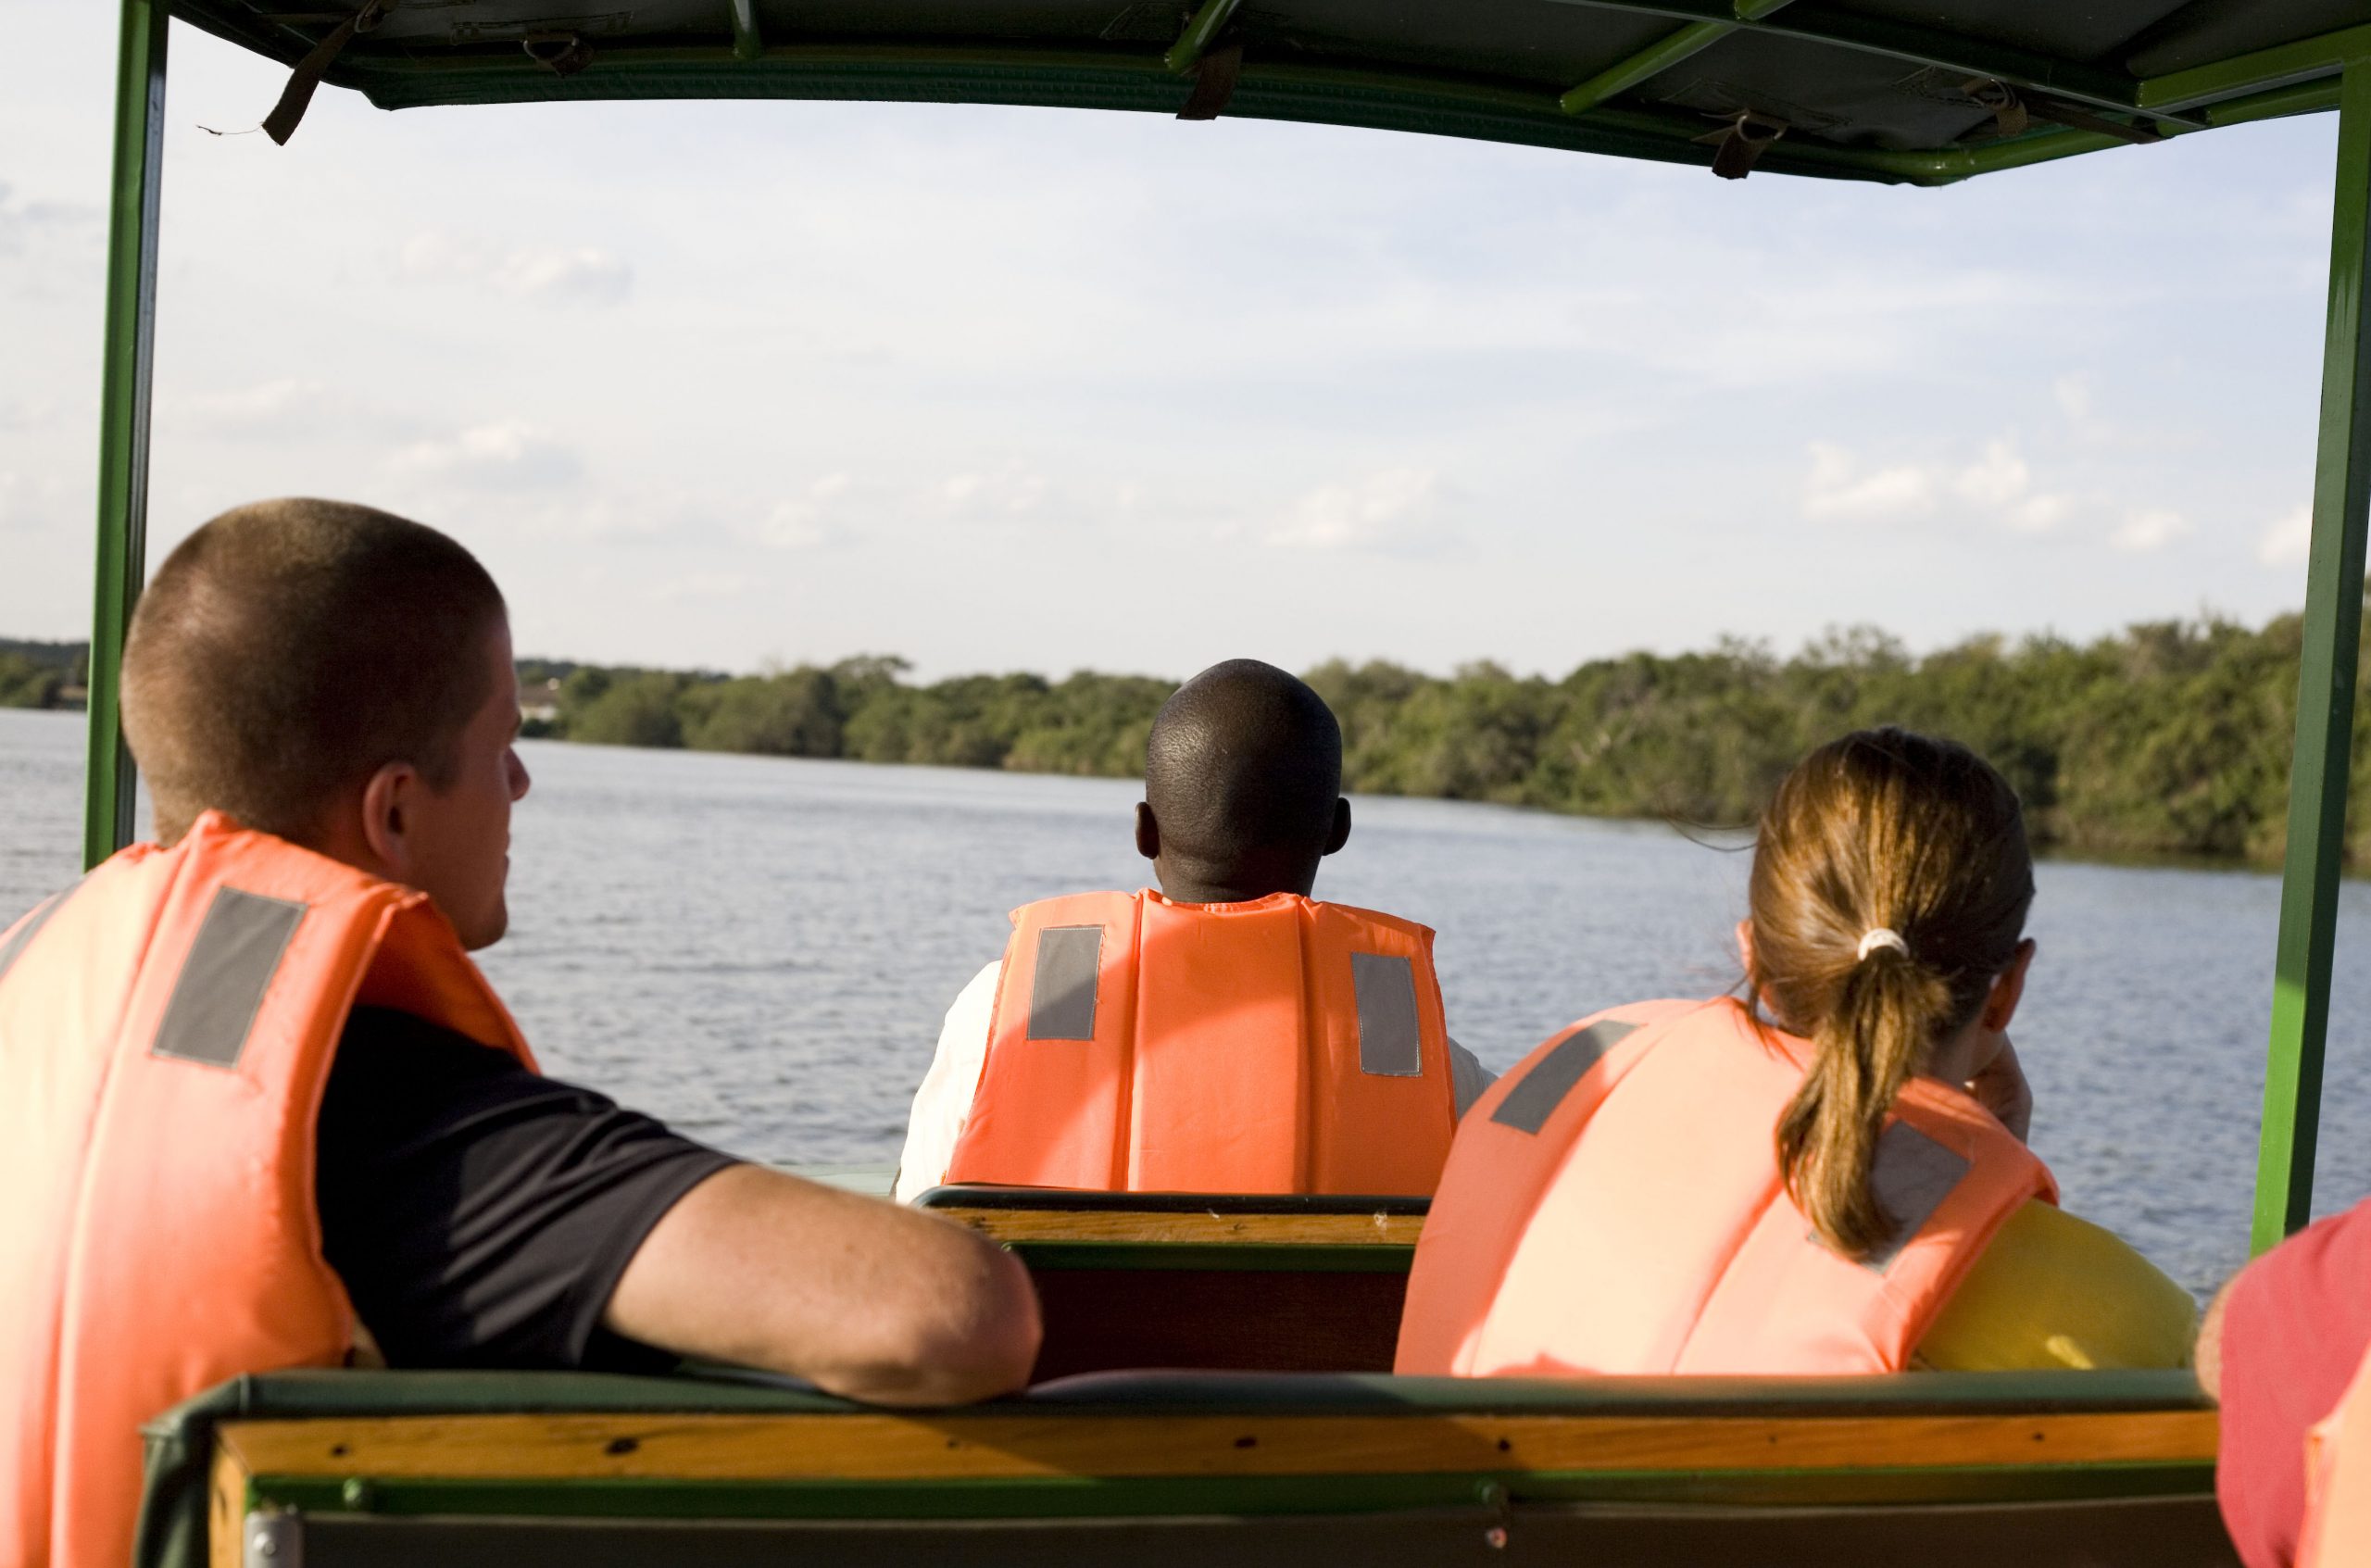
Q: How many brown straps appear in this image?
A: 5